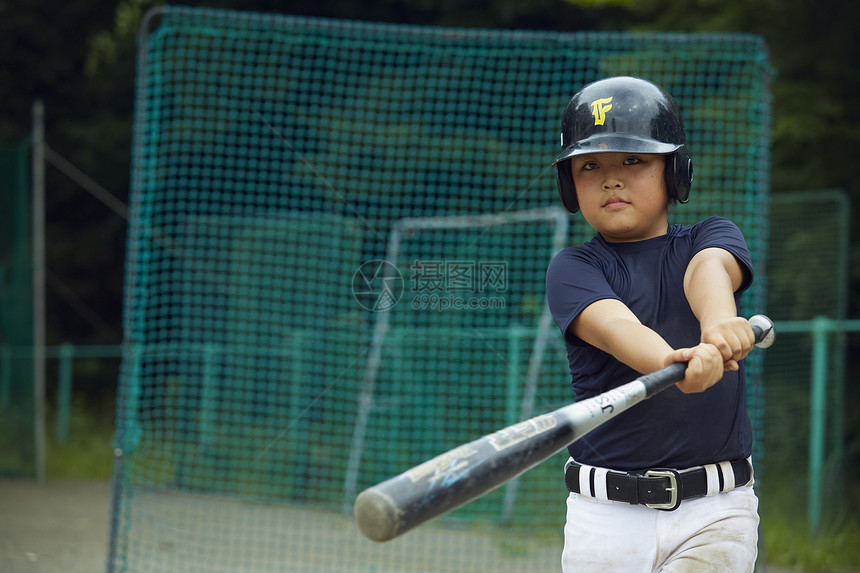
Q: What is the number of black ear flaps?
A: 2